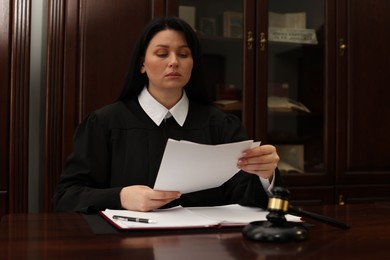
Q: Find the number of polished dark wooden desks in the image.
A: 1